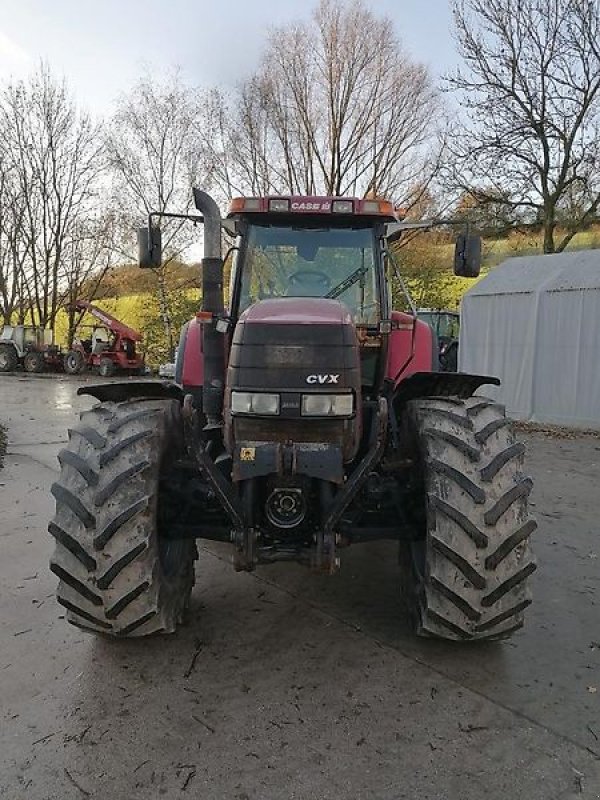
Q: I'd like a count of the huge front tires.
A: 2